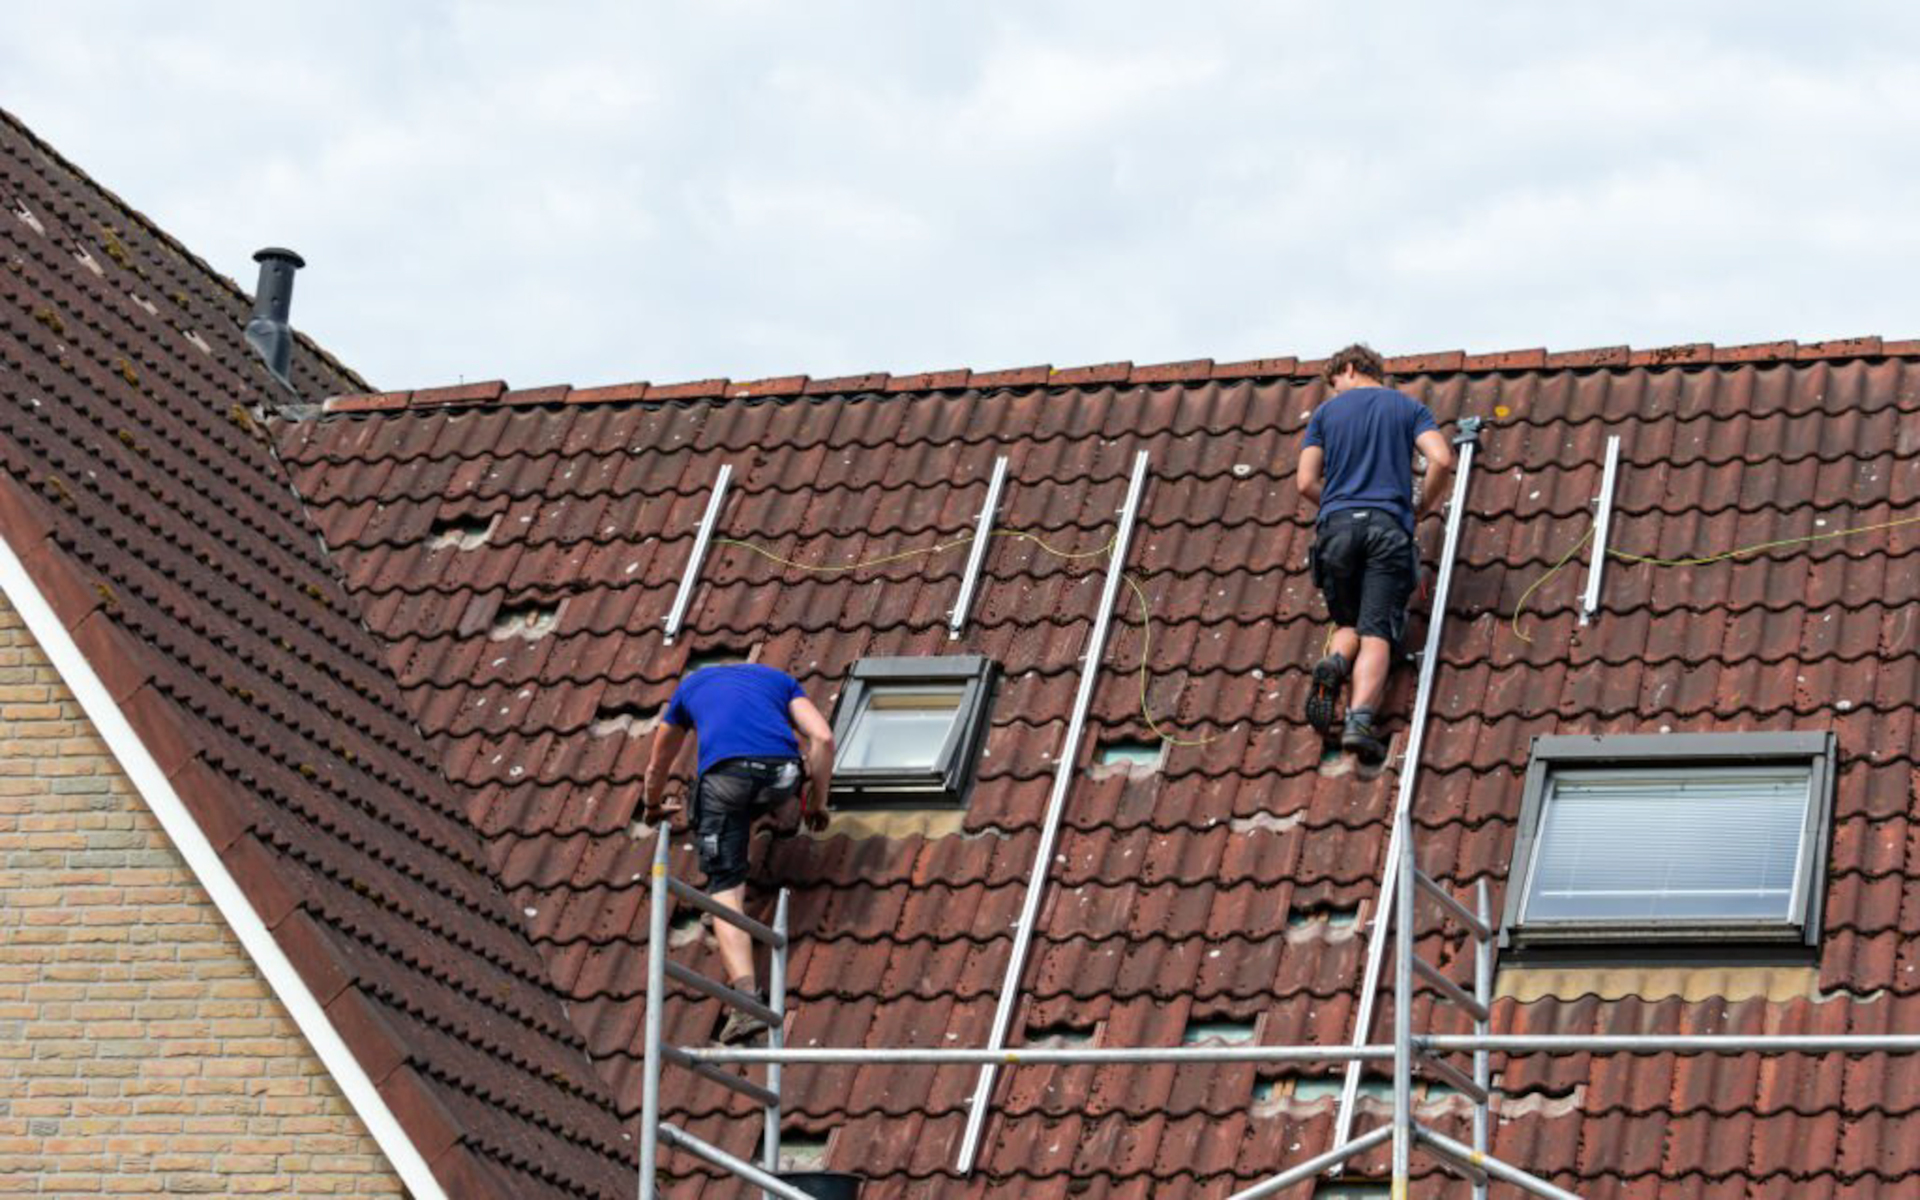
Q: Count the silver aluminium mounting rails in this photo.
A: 5